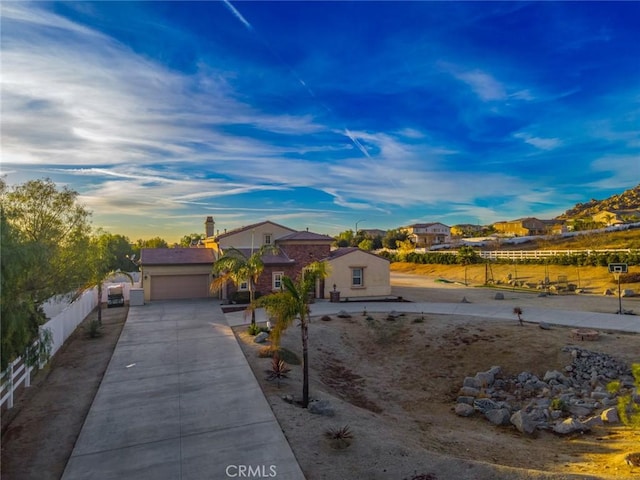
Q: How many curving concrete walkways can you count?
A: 1